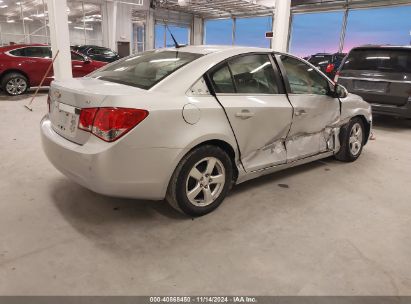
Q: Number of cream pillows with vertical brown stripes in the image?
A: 0